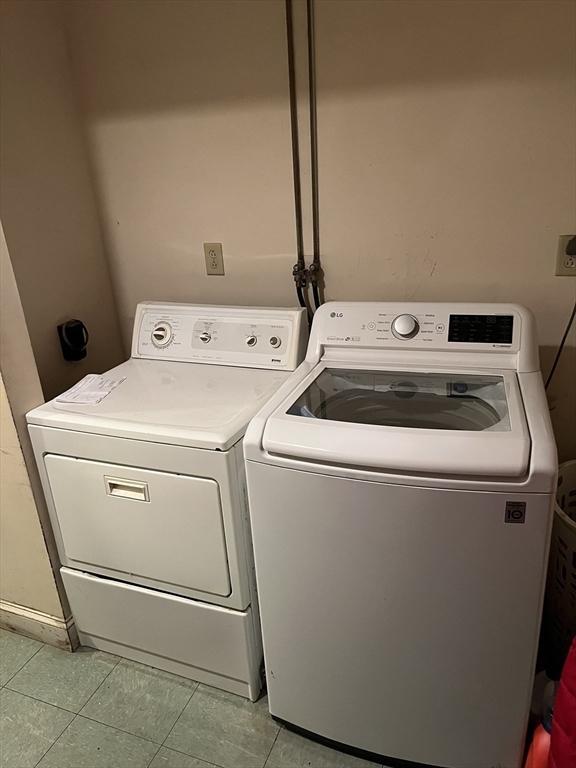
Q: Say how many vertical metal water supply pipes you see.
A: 2